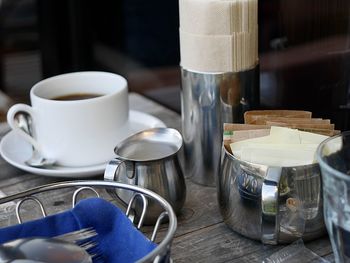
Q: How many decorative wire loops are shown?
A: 4